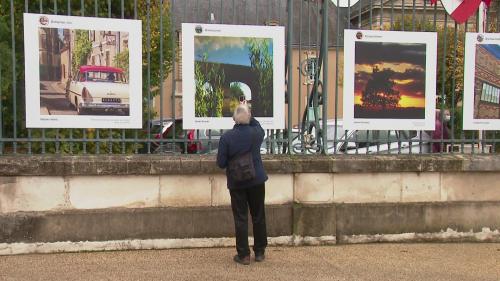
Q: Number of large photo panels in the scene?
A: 4